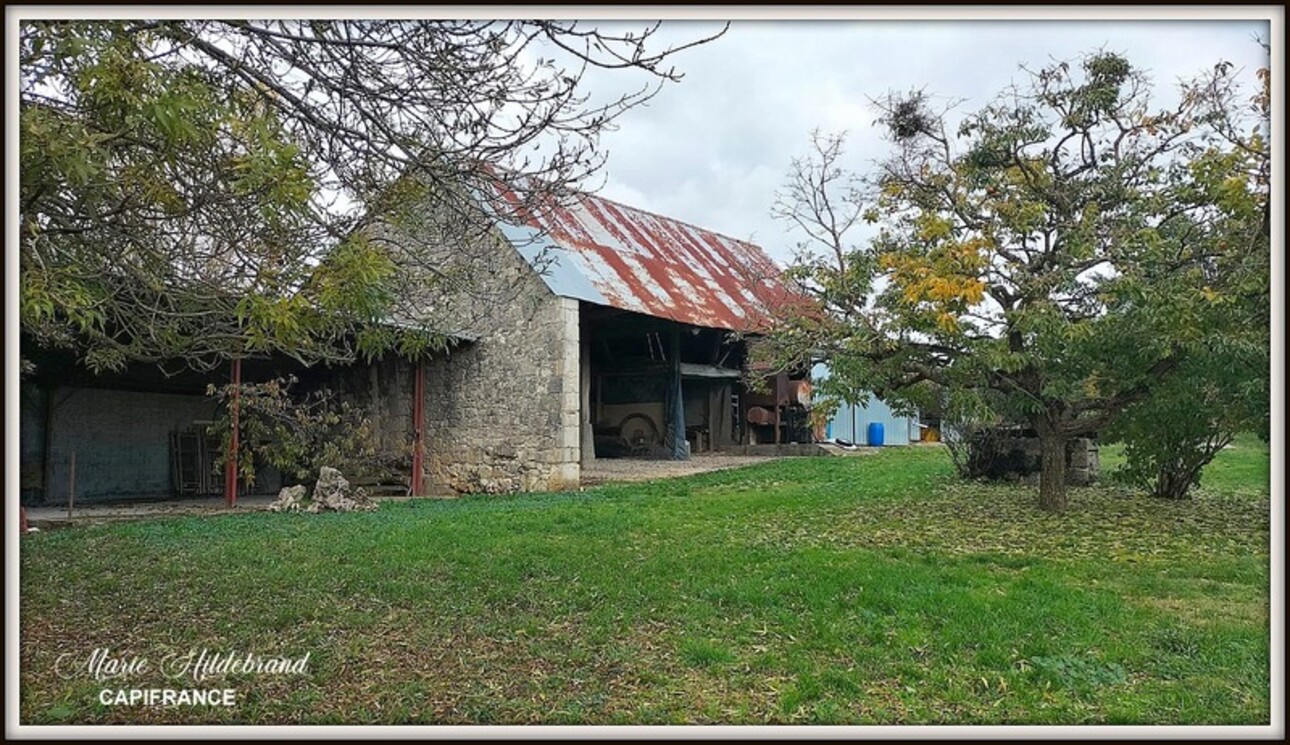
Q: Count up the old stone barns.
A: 1